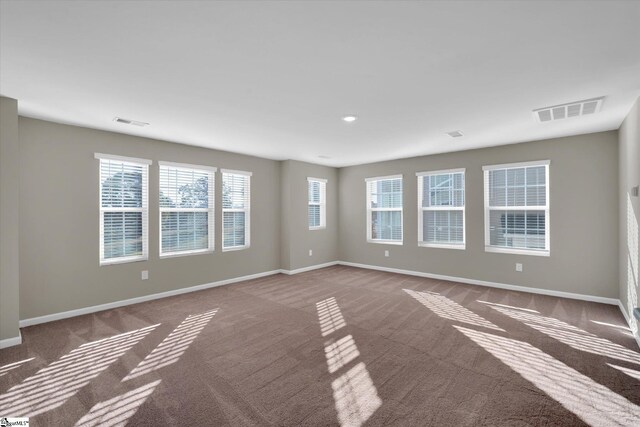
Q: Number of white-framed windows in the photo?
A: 7